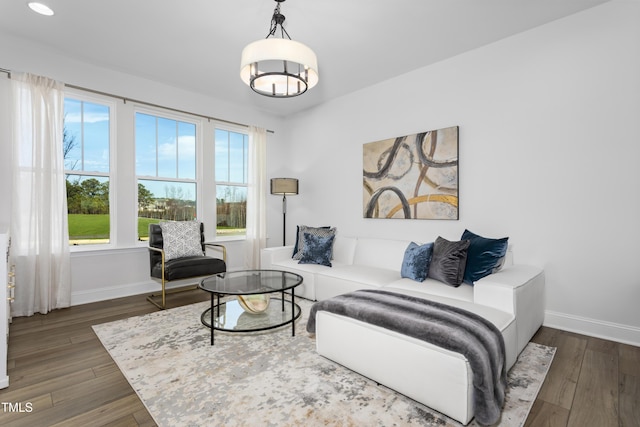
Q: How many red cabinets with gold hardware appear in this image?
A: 0